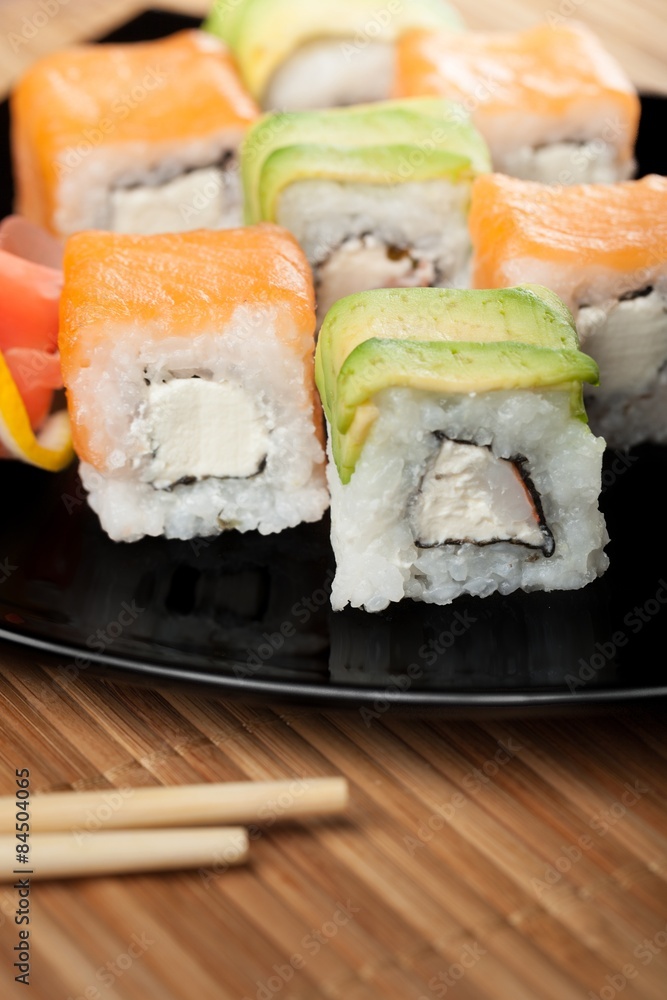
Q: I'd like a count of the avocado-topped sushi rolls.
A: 3